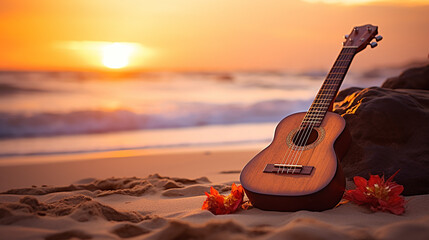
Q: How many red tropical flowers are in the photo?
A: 2